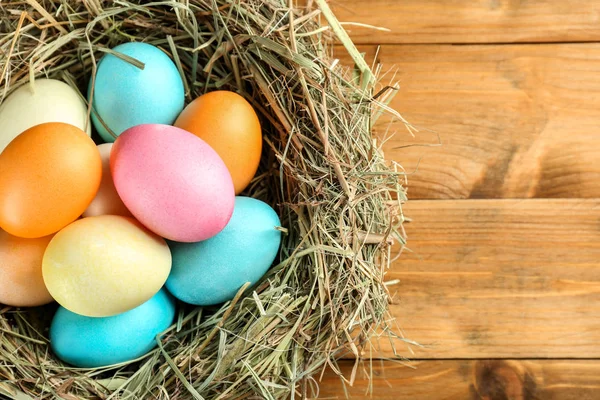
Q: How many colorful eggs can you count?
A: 10